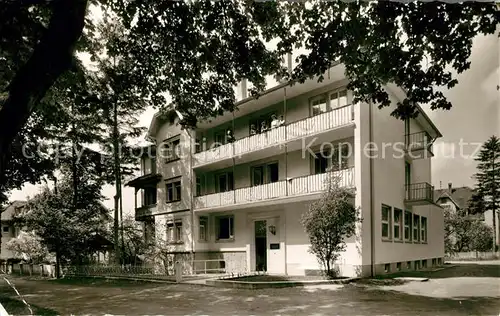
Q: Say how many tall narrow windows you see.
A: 5